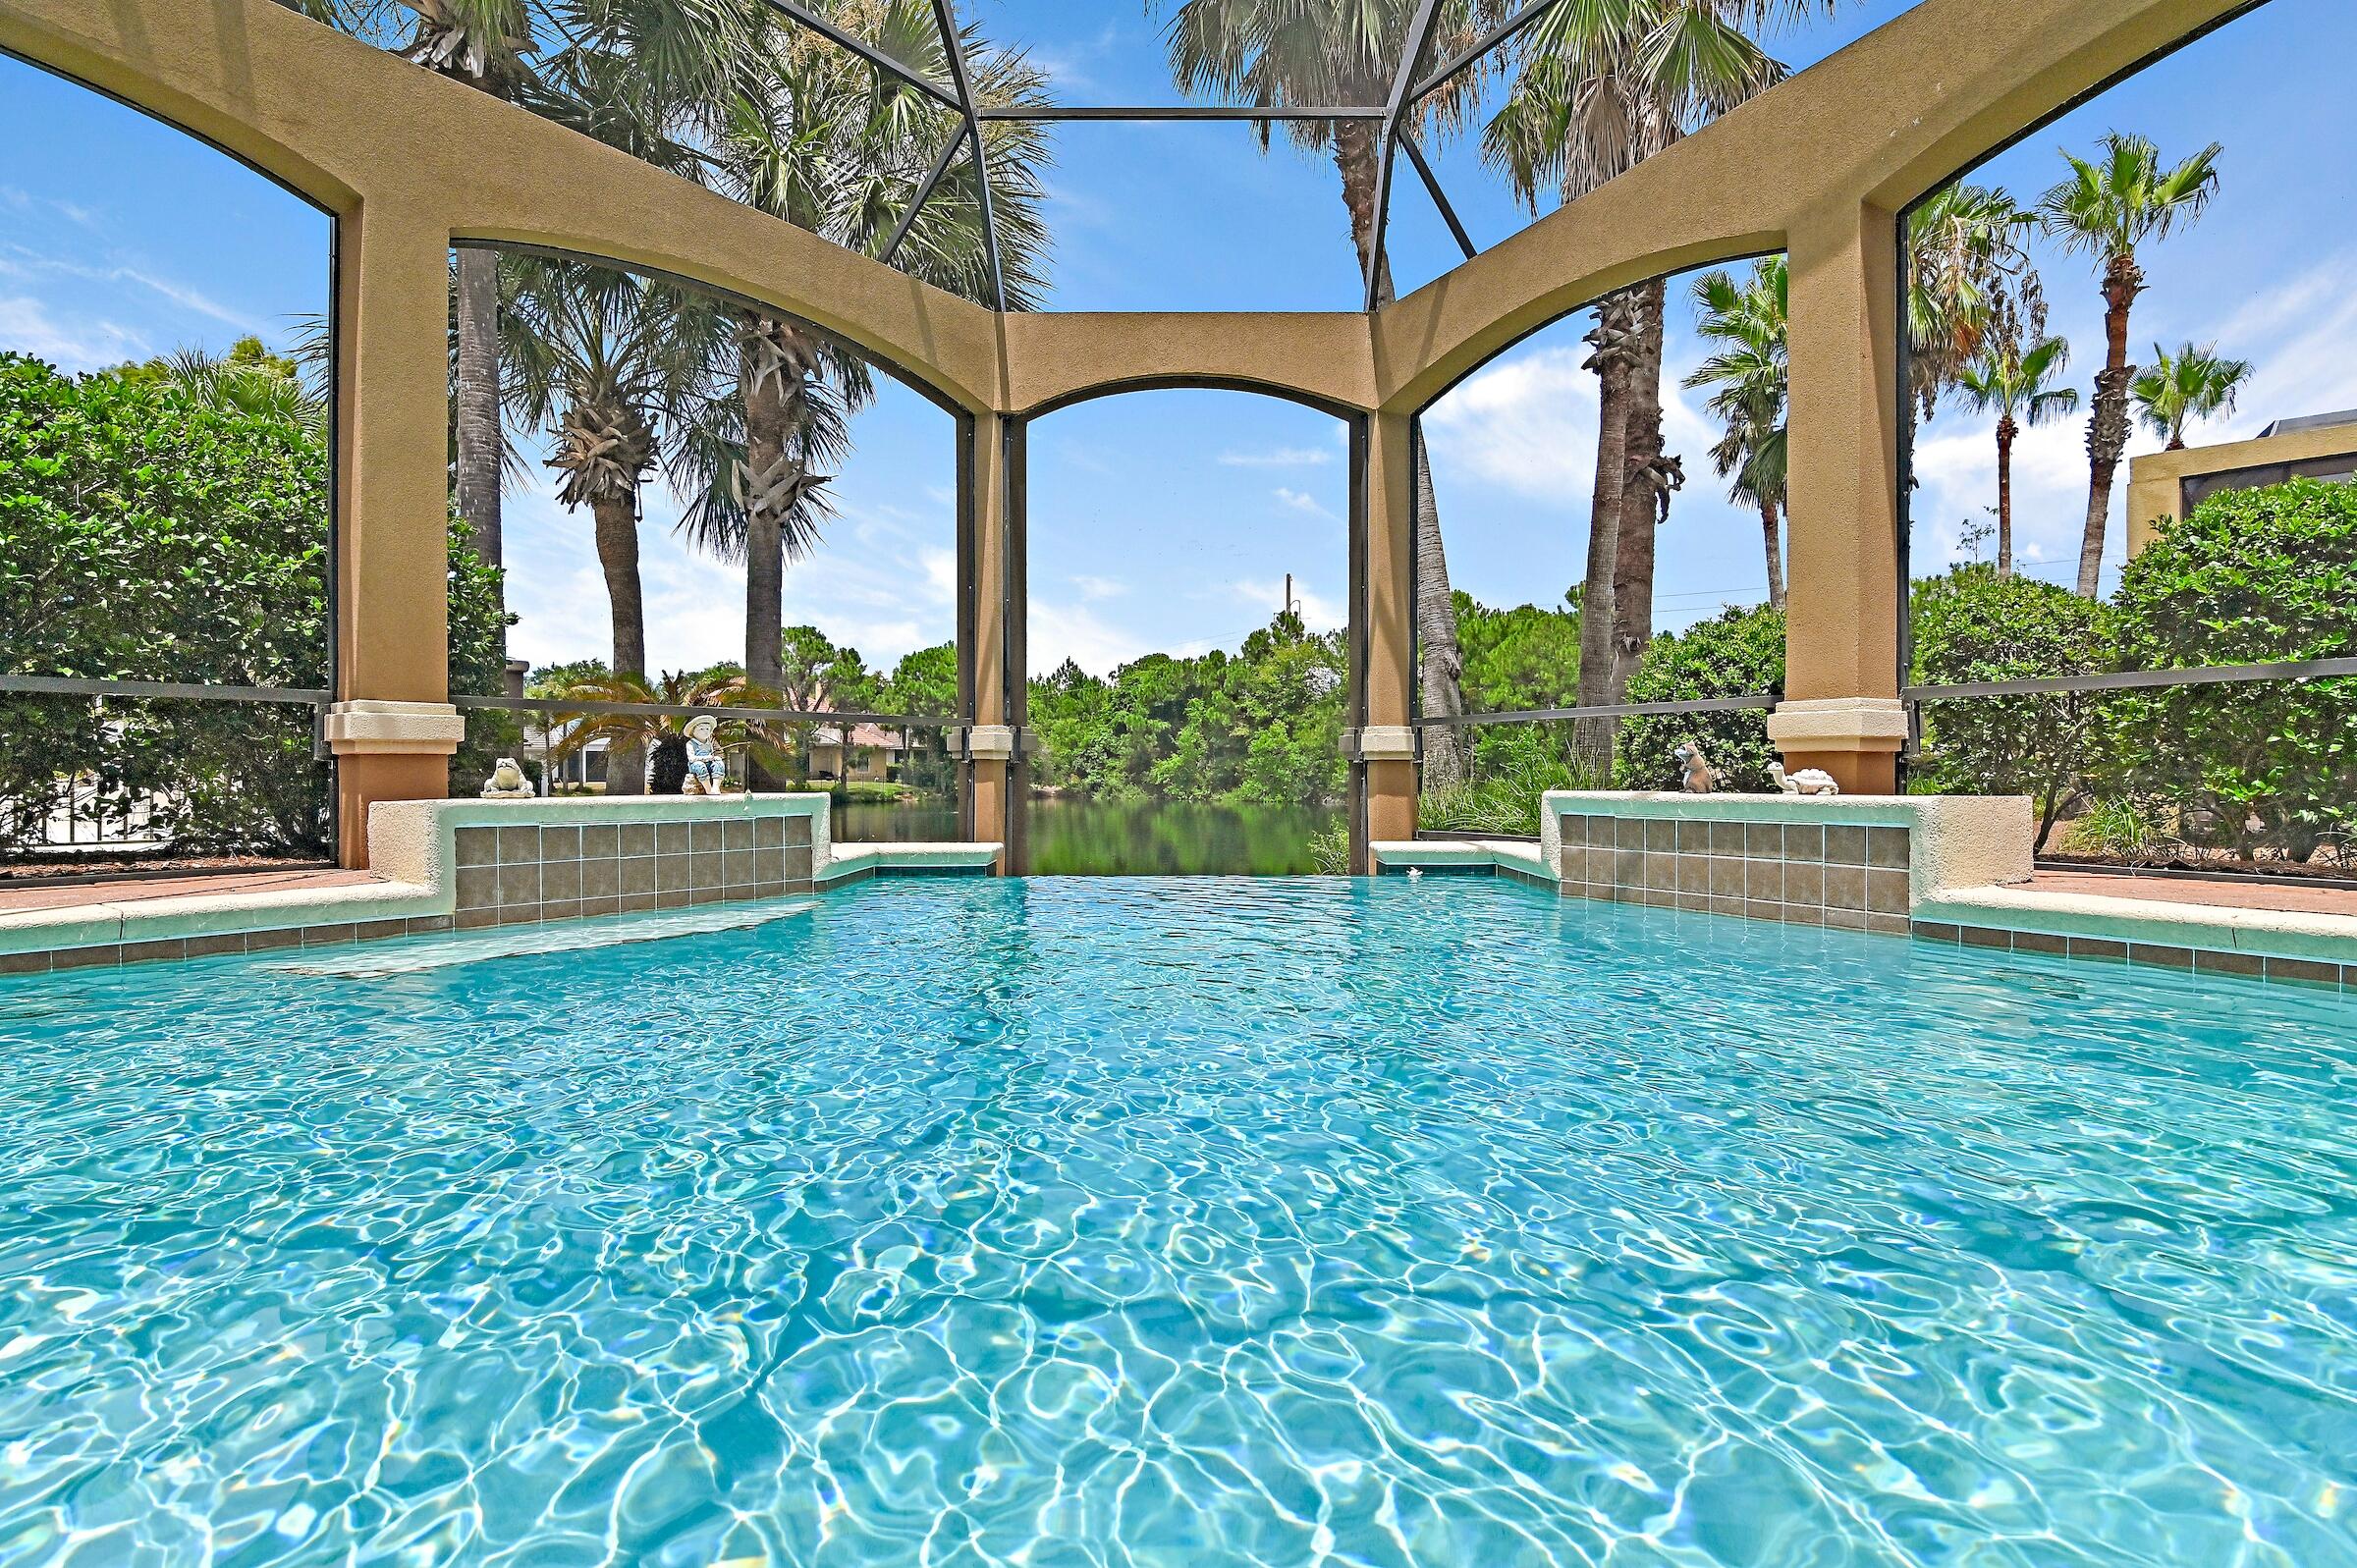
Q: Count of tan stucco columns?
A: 4